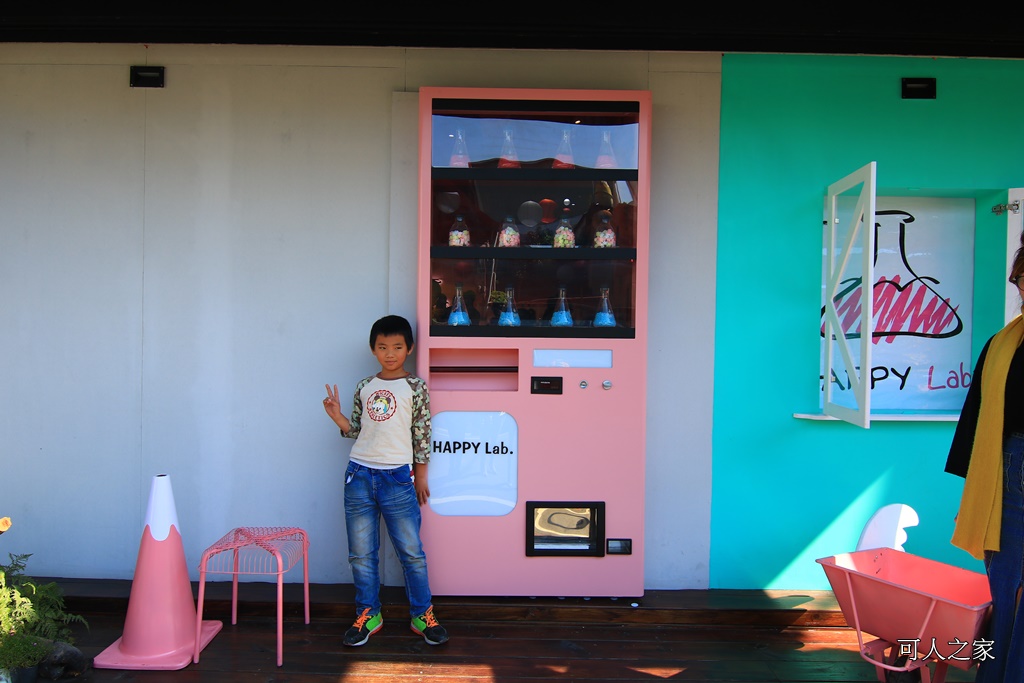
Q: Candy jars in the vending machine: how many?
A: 4